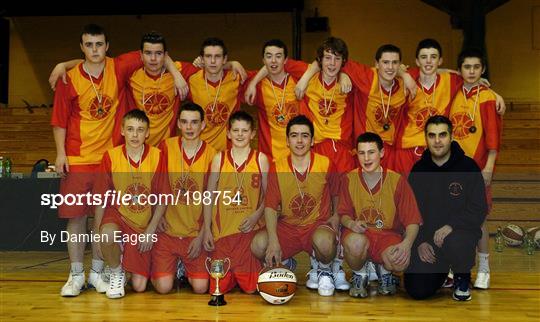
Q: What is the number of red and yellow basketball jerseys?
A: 13